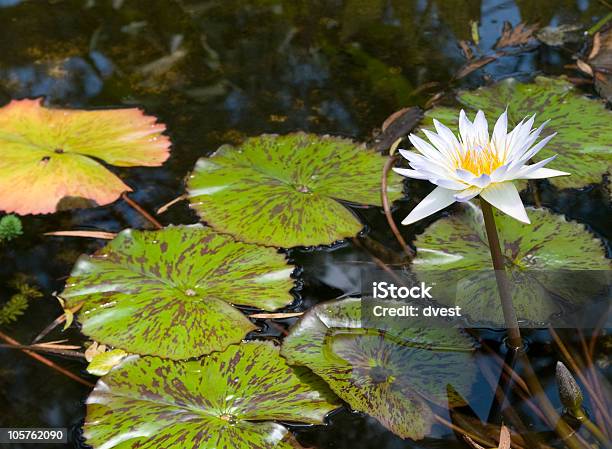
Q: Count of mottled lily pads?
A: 6